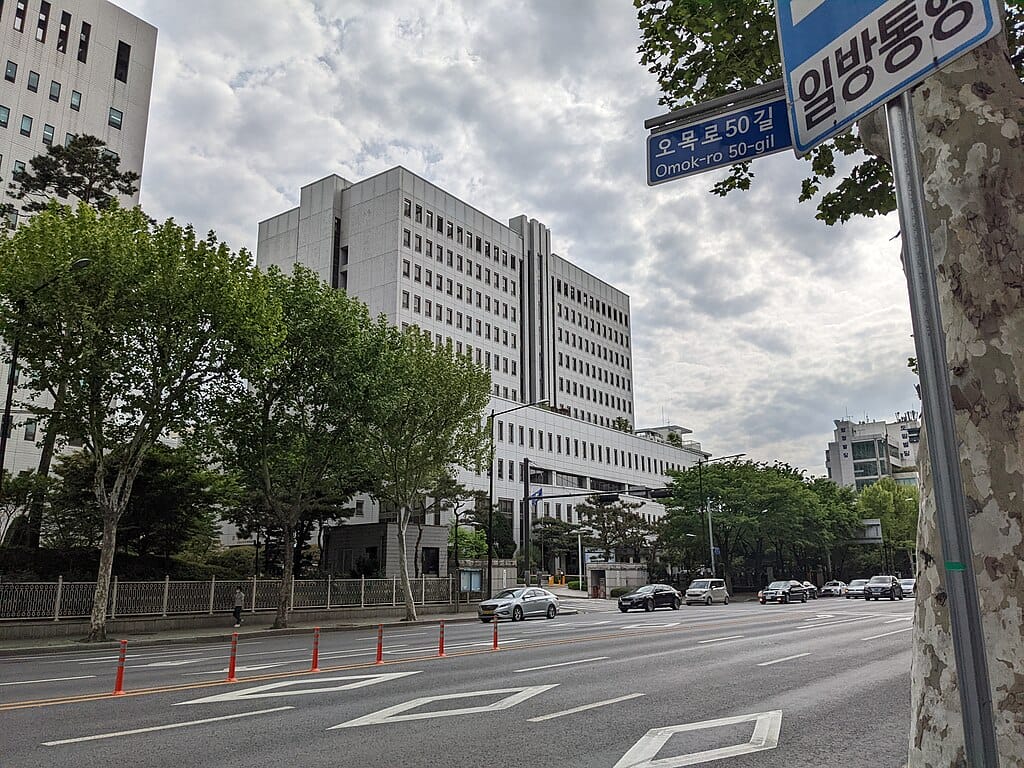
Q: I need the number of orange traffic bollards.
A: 6